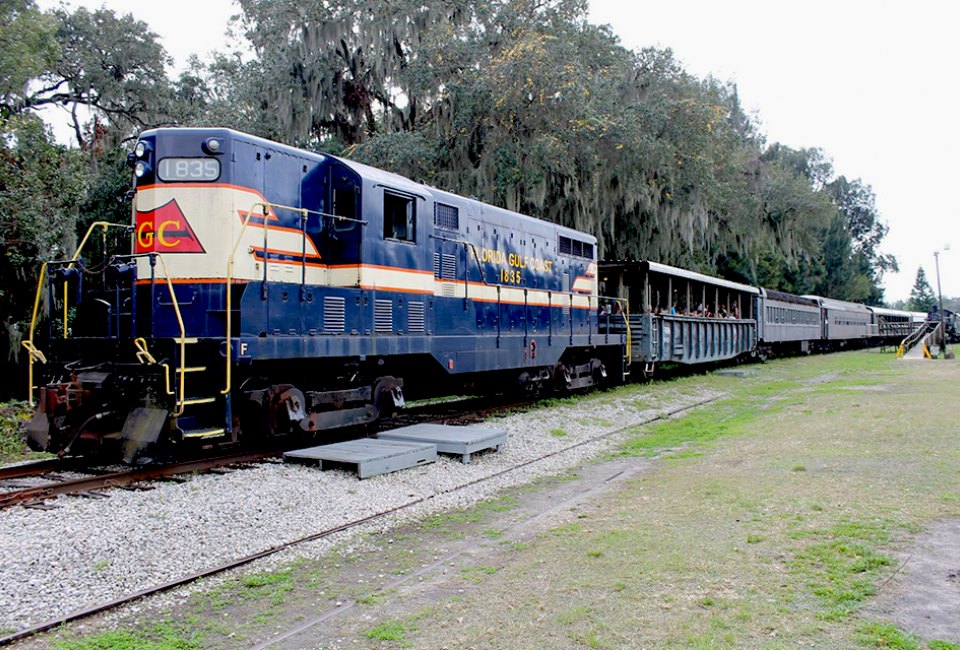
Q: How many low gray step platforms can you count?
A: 2